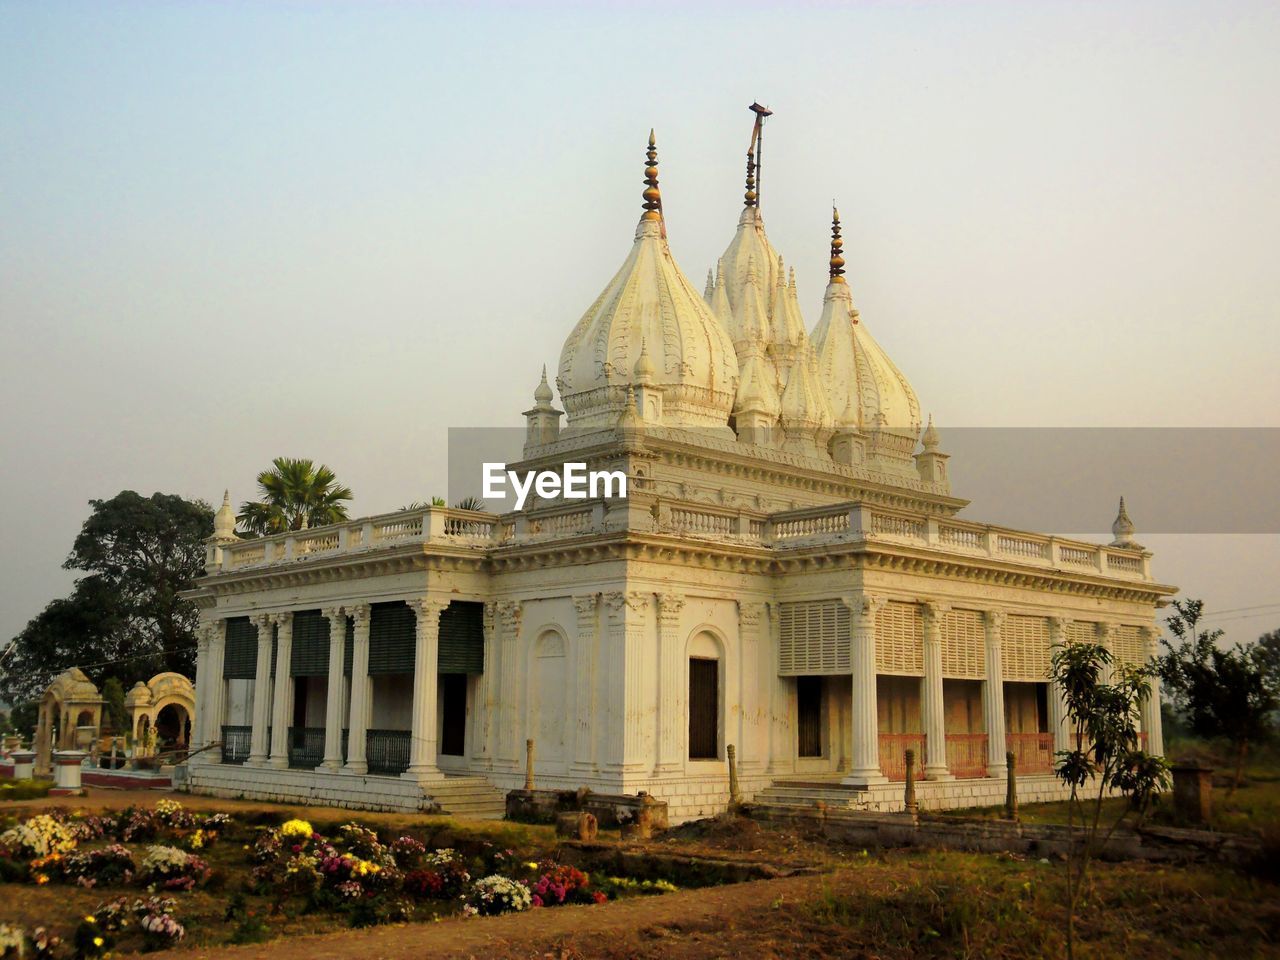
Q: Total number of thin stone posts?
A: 4